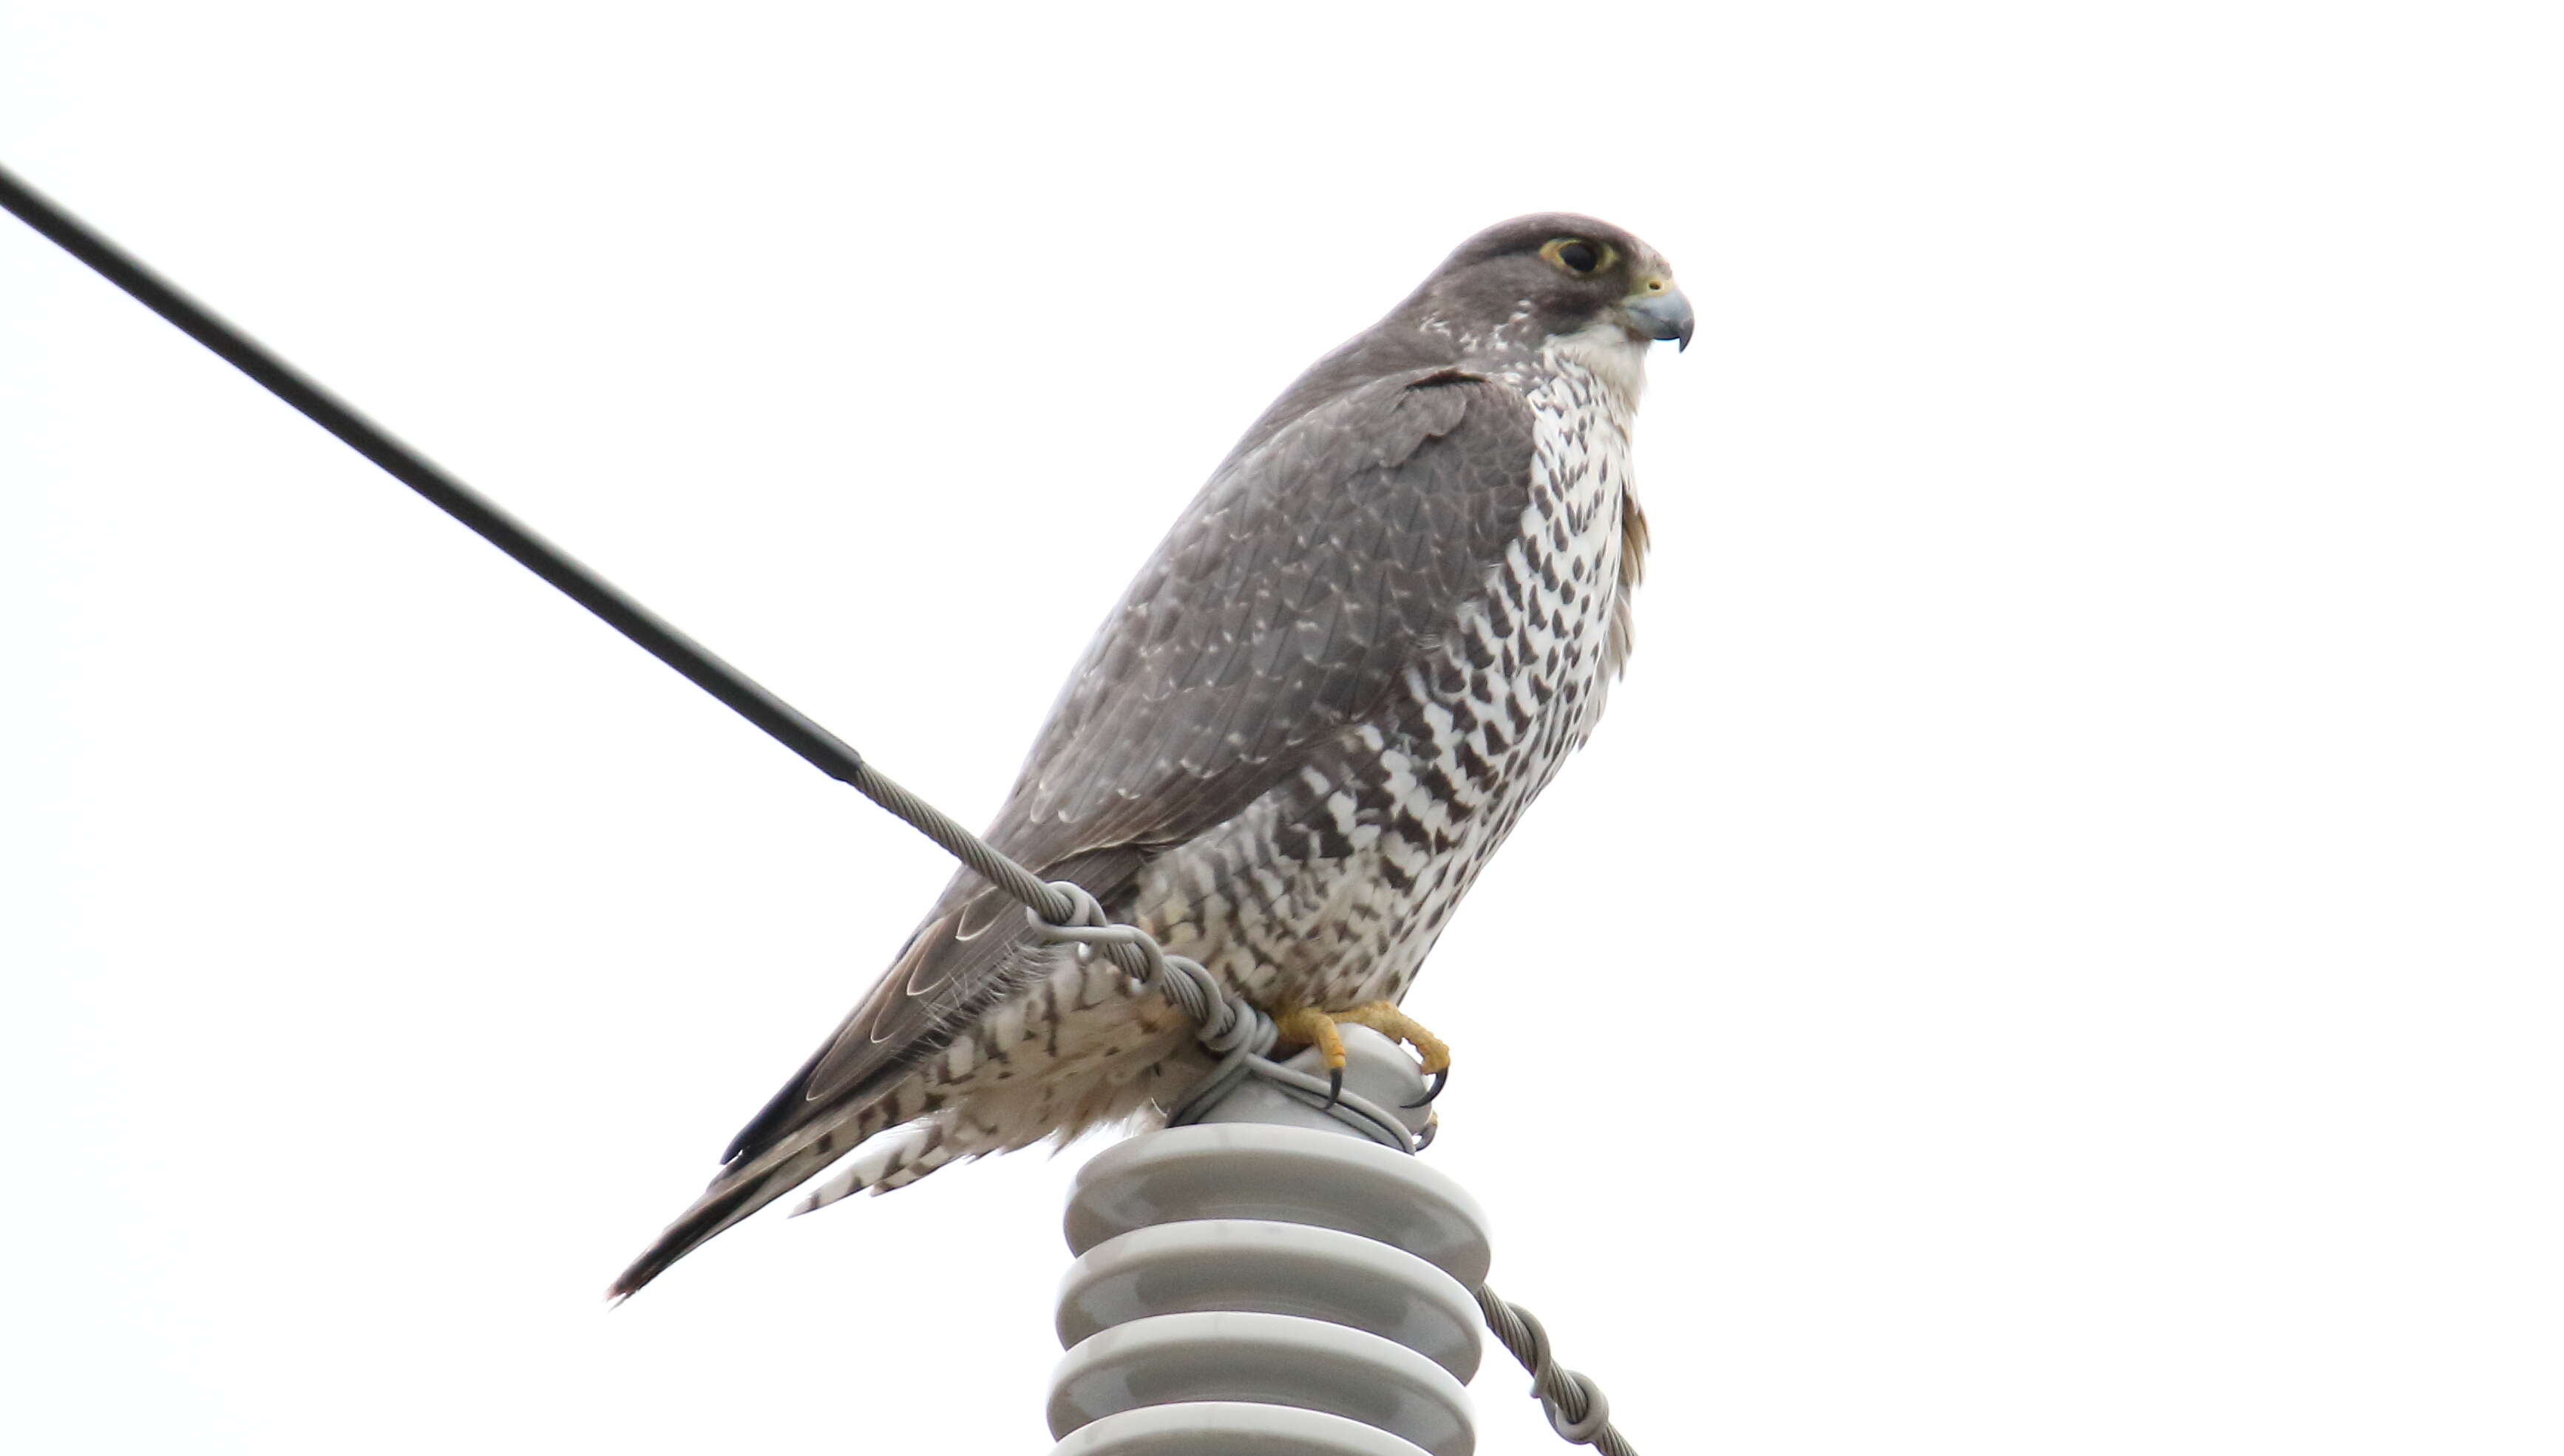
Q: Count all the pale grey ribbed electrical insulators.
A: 1